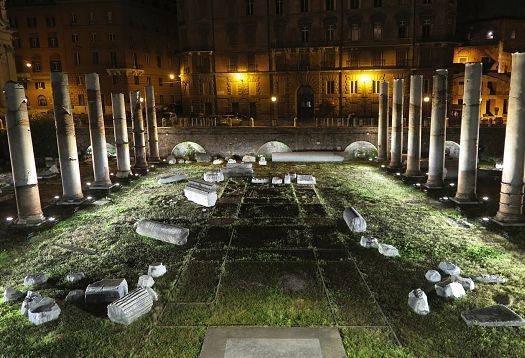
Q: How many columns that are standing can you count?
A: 12